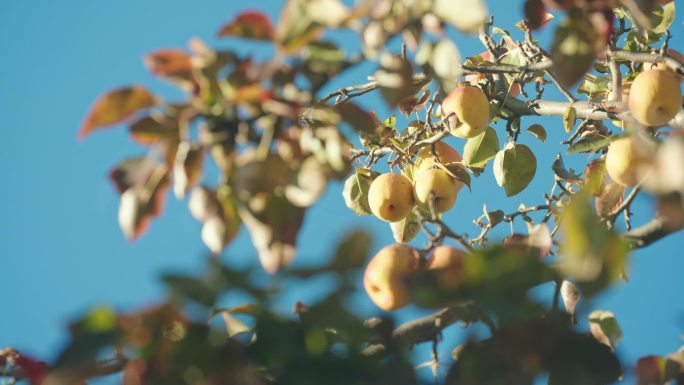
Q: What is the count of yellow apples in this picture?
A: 8